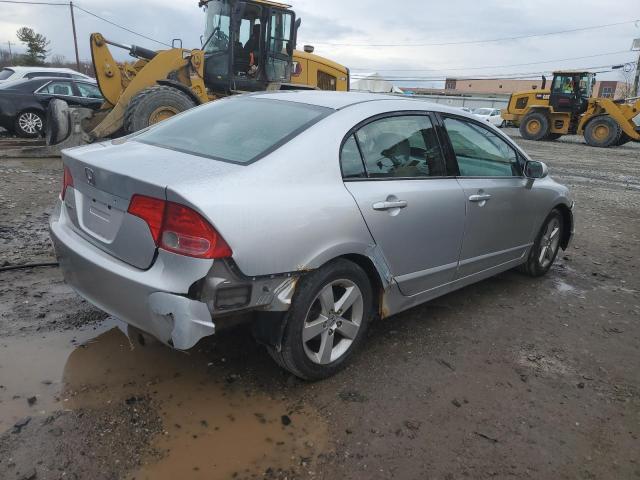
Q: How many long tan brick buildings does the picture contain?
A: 1